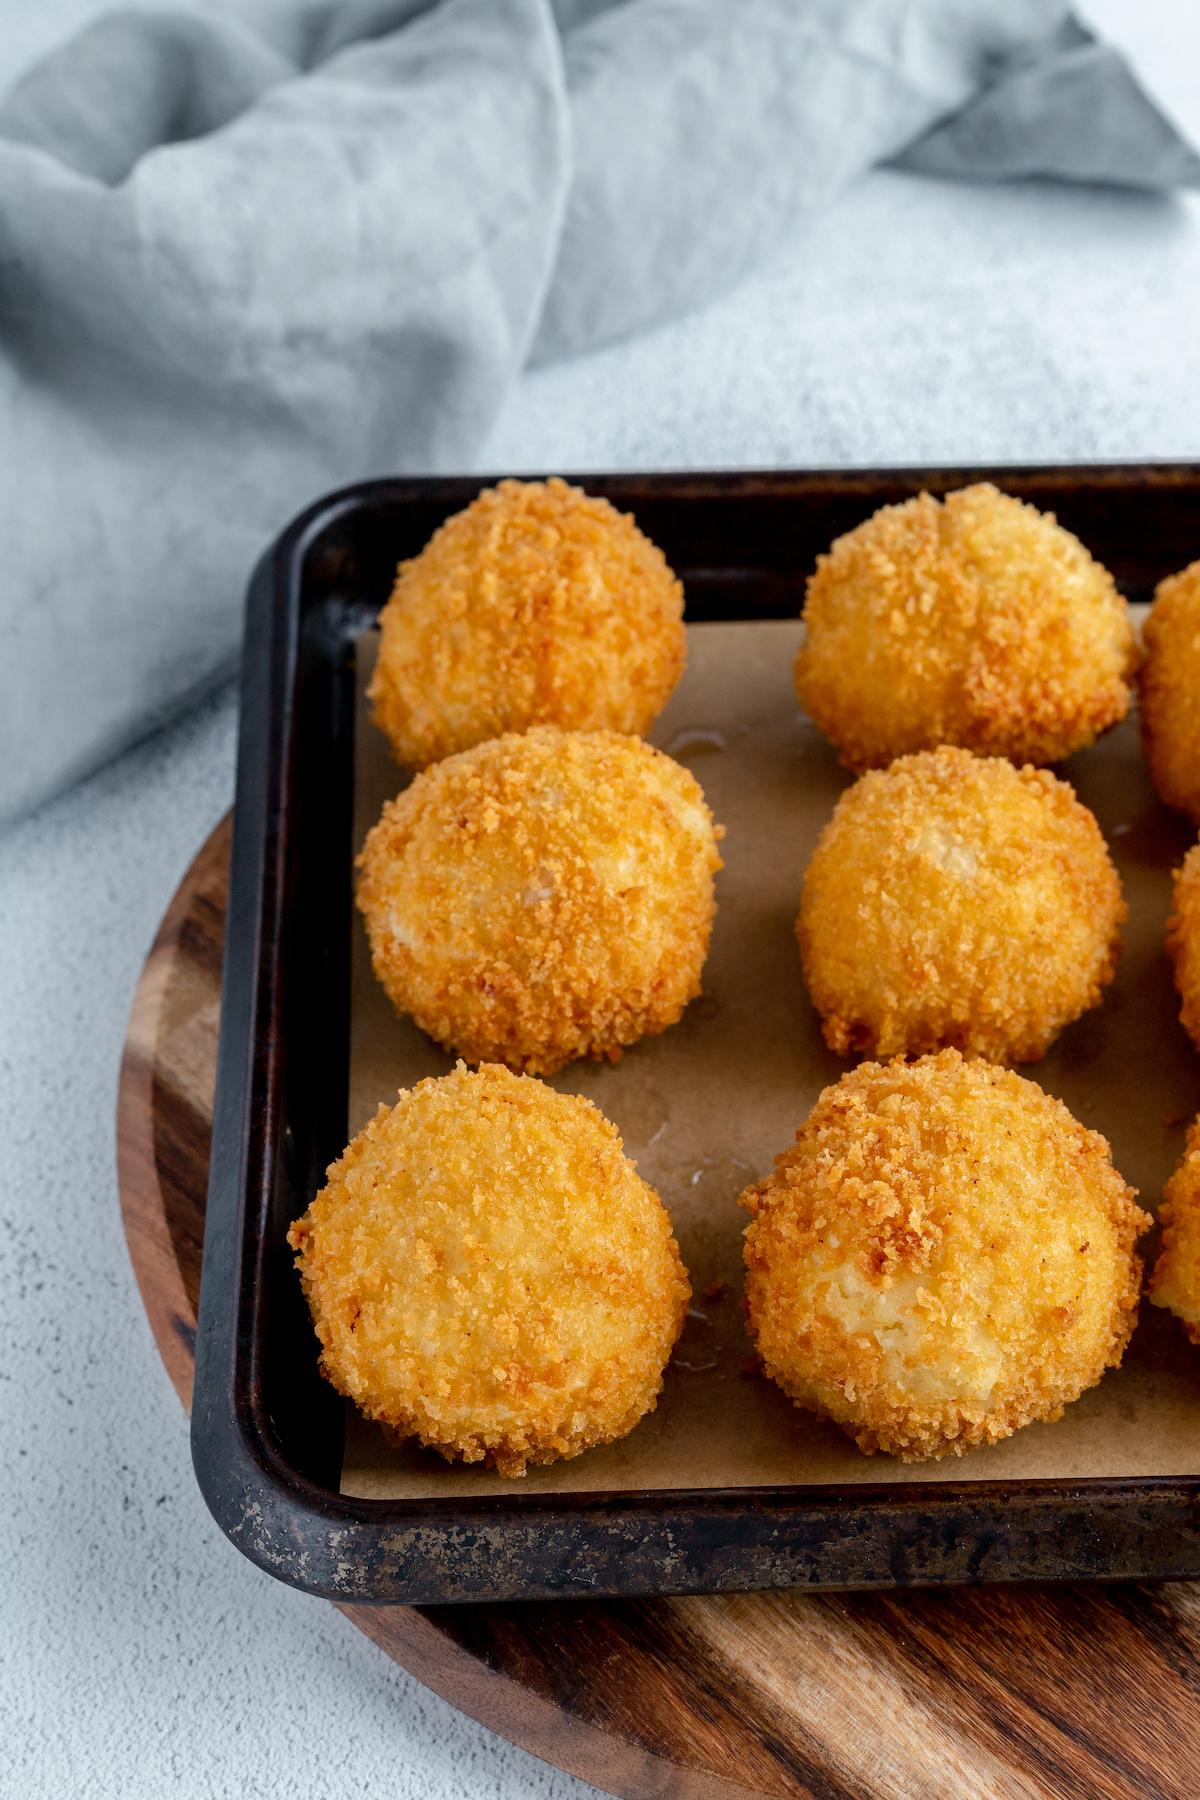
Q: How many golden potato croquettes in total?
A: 9